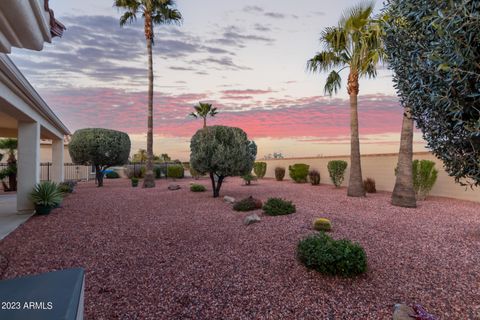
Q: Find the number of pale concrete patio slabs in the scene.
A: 1